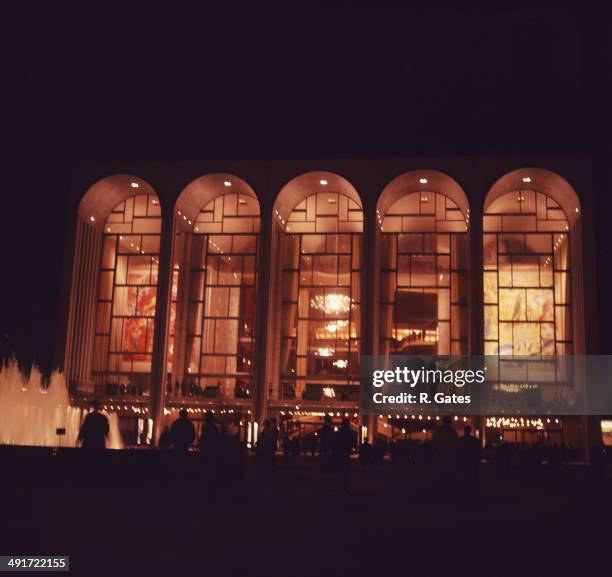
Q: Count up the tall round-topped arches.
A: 5